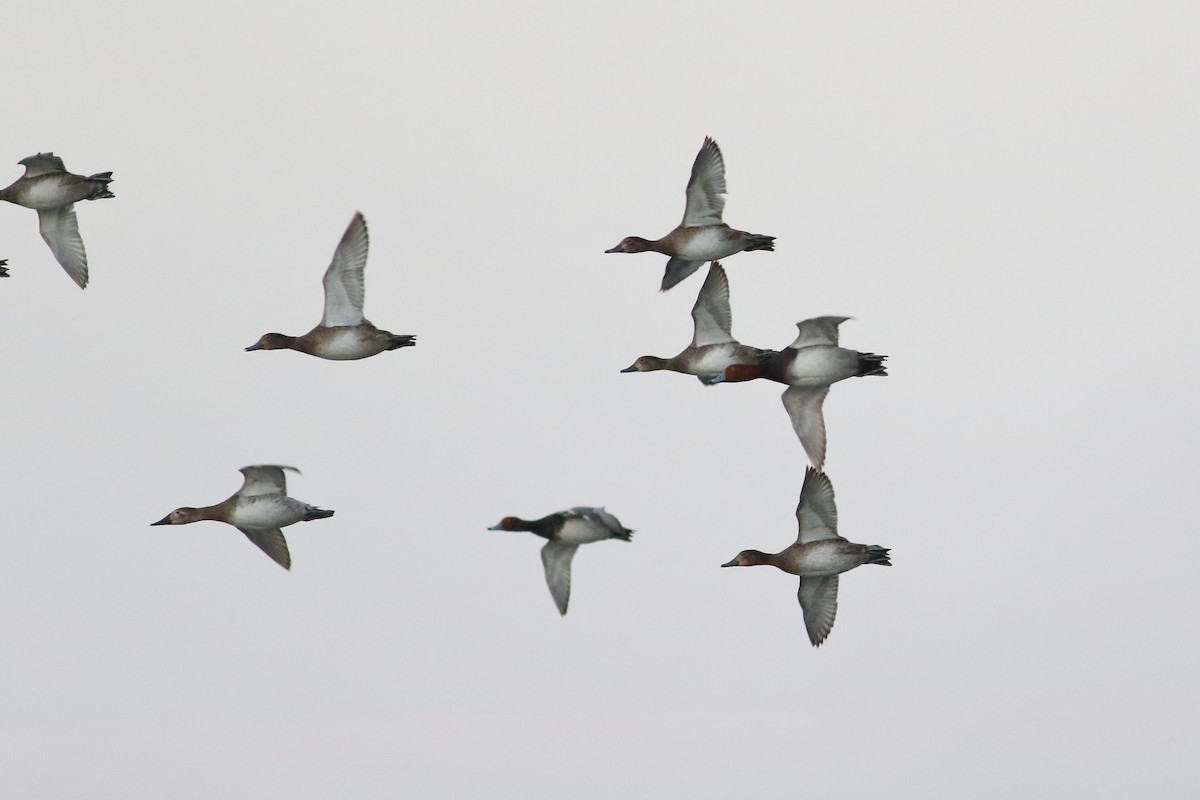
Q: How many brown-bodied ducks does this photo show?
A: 6